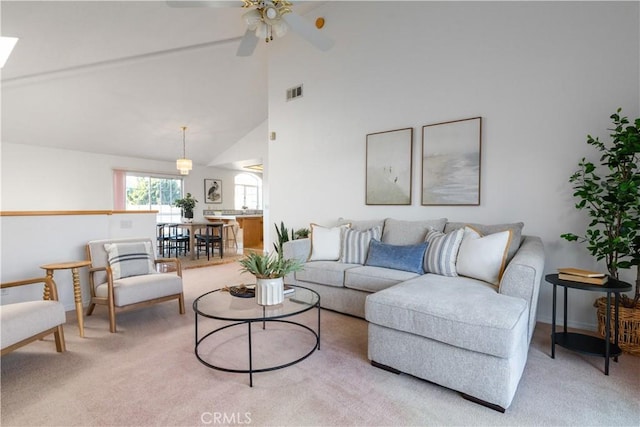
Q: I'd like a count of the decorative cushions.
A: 6